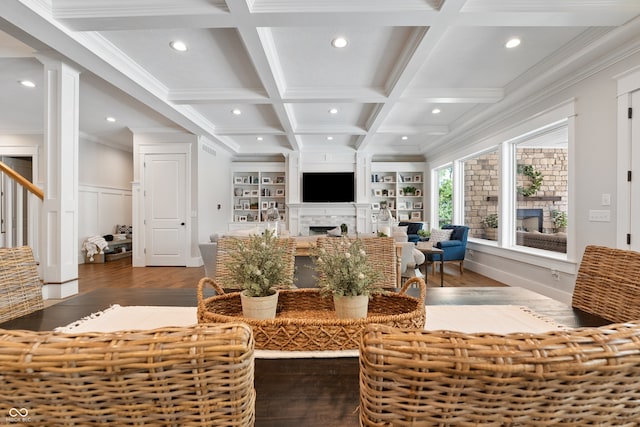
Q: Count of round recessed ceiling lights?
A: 11